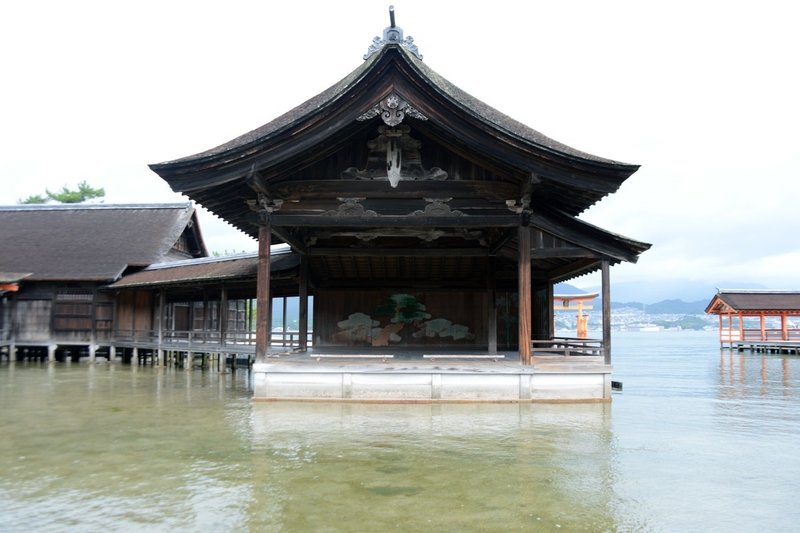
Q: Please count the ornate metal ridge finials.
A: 1